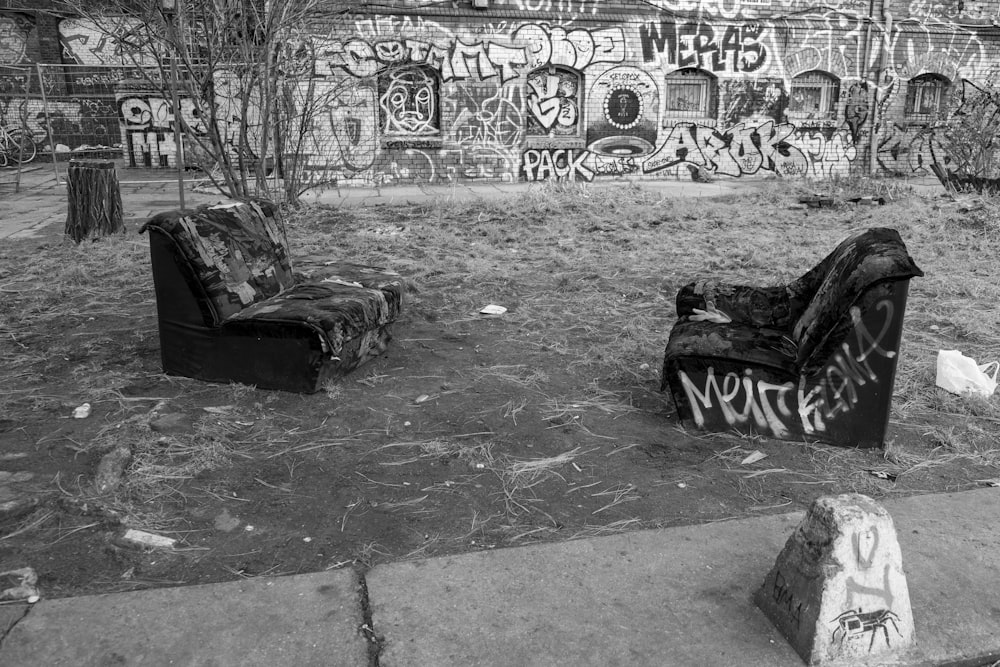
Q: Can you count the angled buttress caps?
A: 0